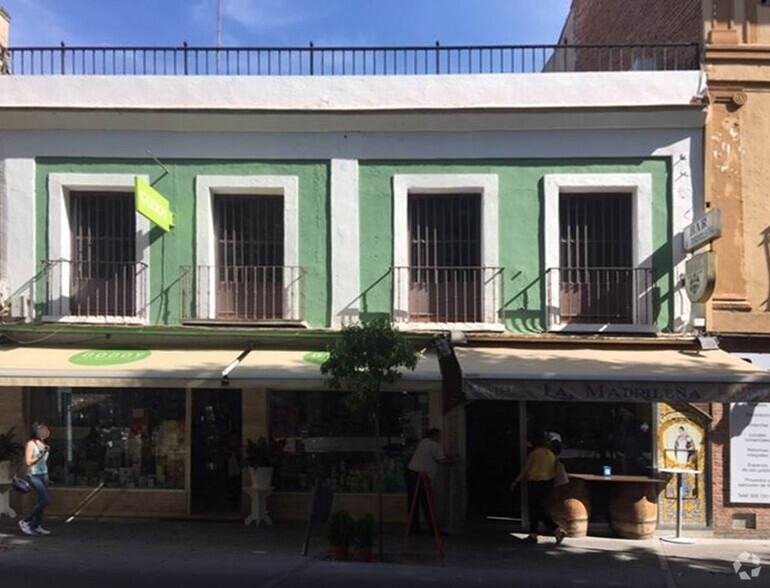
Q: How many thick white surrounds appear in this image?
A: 4